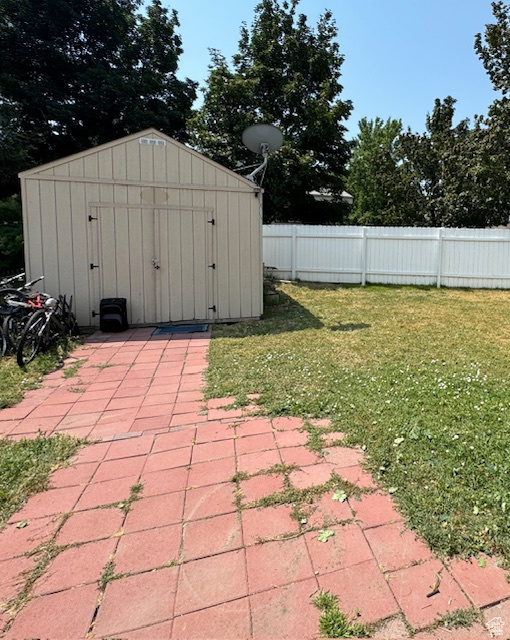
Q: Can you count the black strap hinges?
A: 6